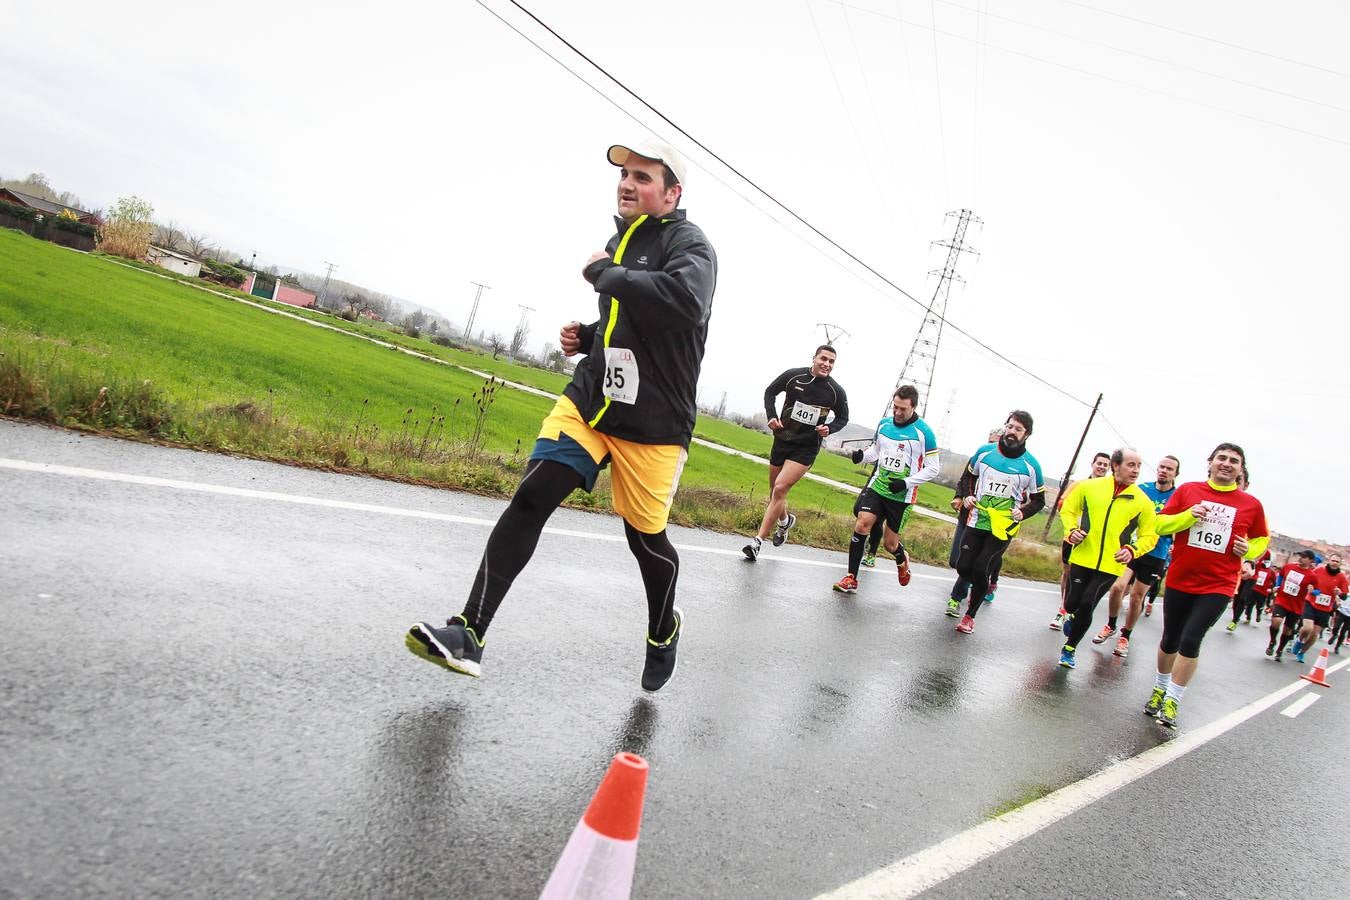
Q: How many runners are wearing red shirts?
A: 4